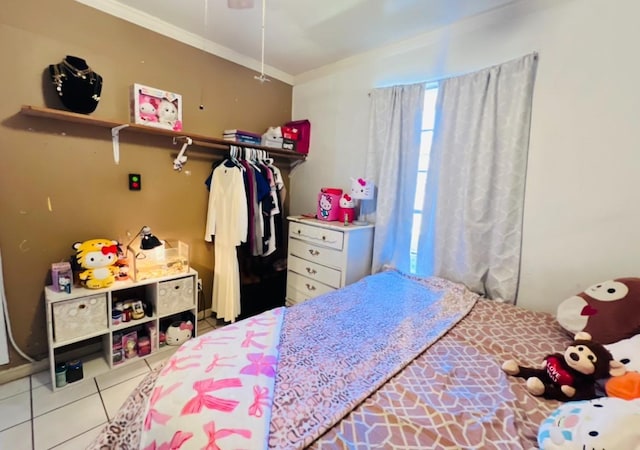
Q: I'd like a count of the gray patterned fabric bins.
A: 2